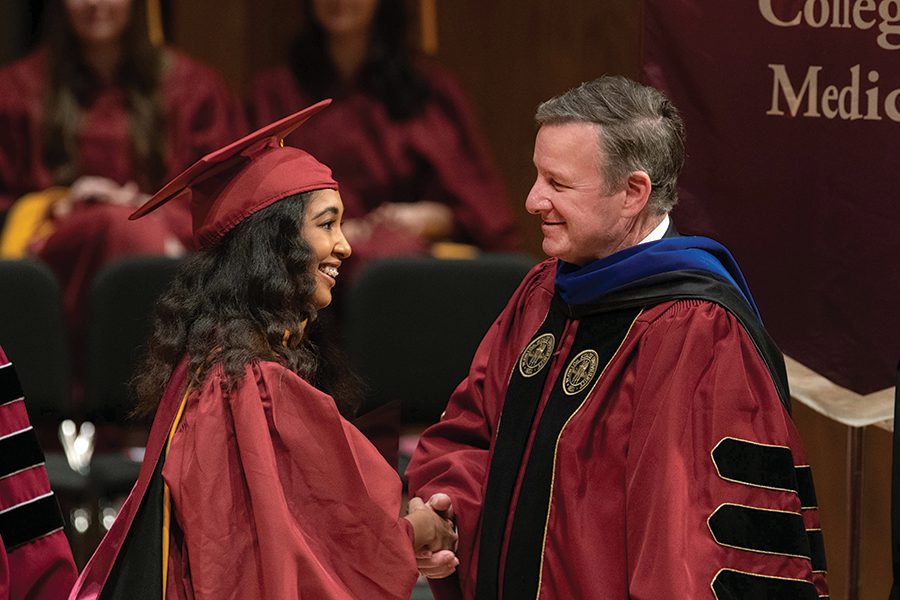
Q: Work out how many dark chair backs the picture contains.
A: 3